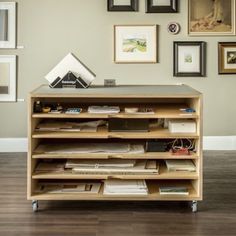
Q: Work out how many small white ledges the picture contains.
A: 2